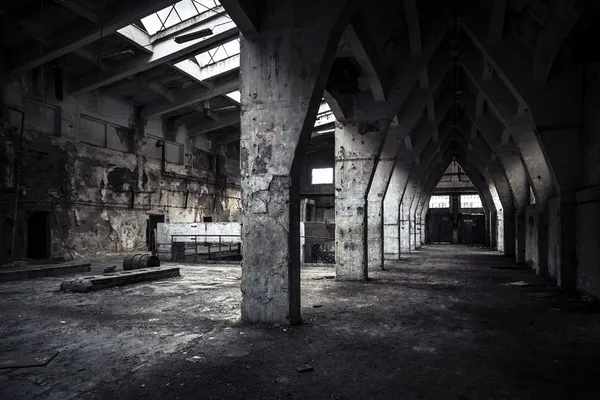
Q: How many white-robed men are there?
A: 0